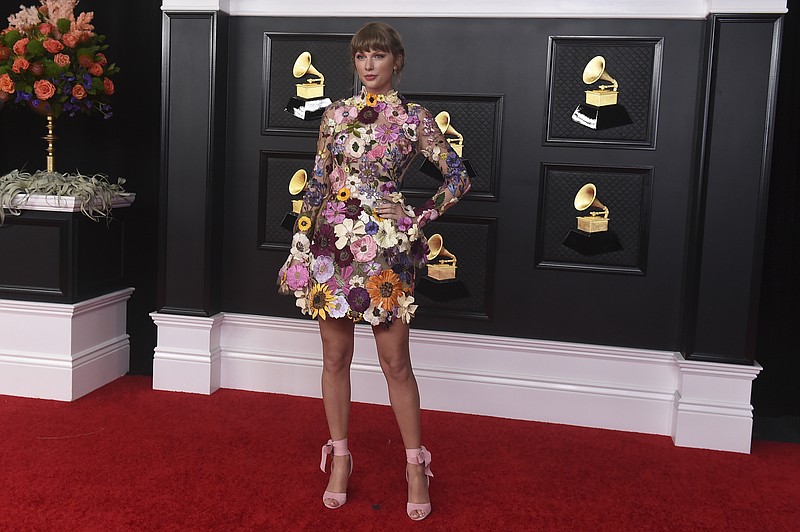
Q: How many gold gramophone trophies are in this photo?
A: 6